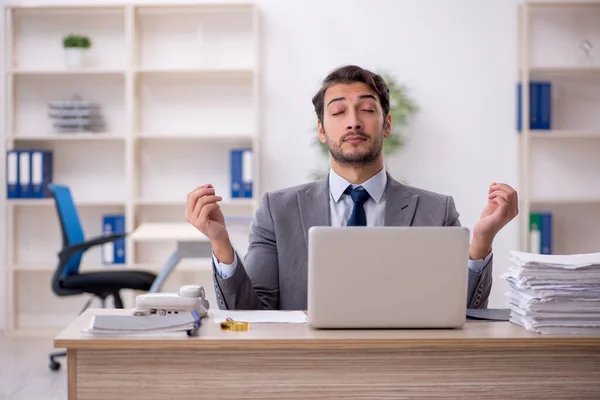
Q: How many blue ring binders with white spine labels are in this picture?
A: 5